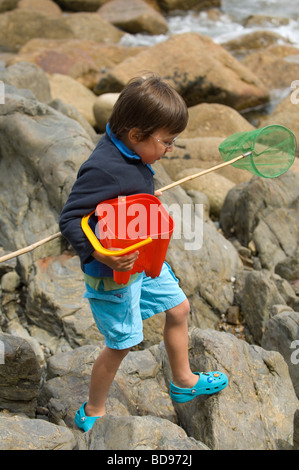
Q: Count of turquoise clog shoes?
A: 2